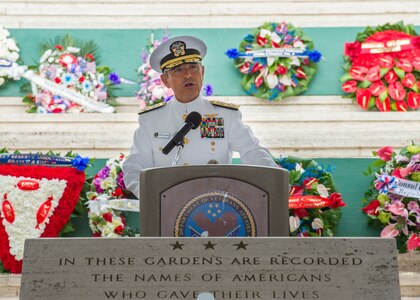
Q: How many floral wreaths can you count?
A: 9